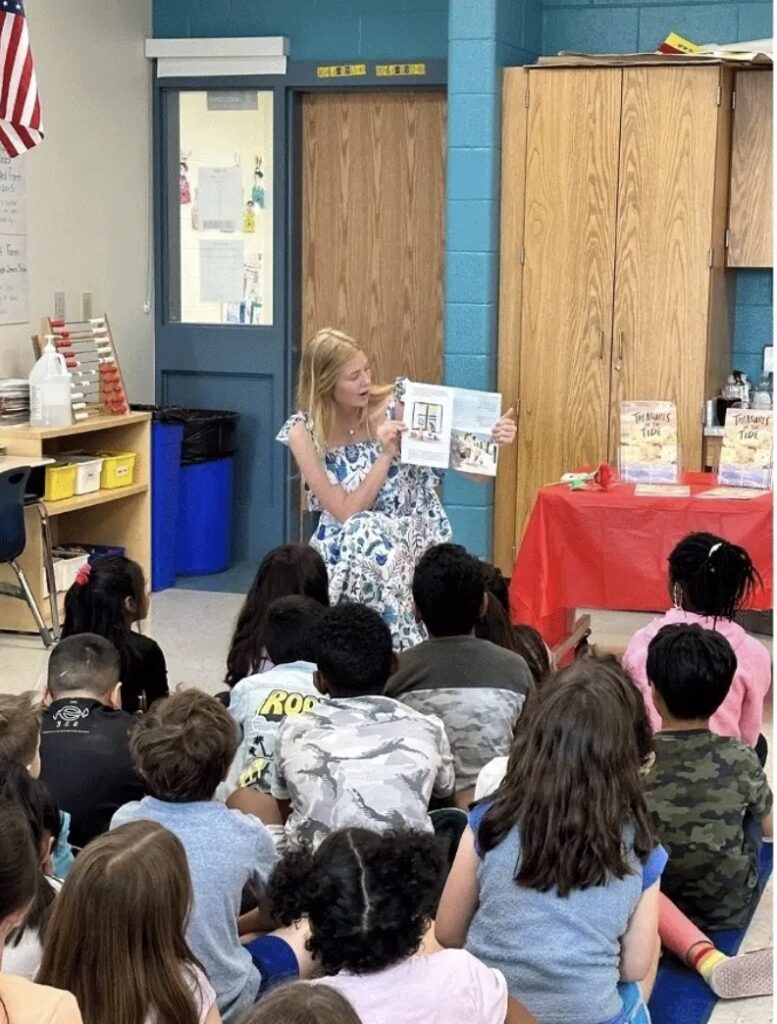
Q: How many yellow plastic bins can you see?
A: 2